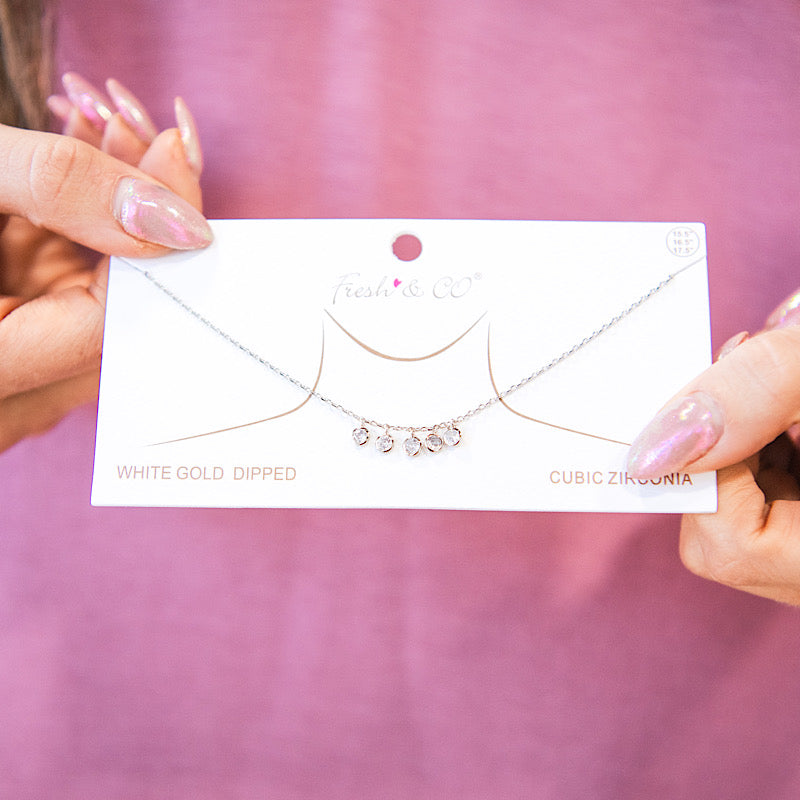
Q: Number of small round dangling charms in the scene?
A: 5